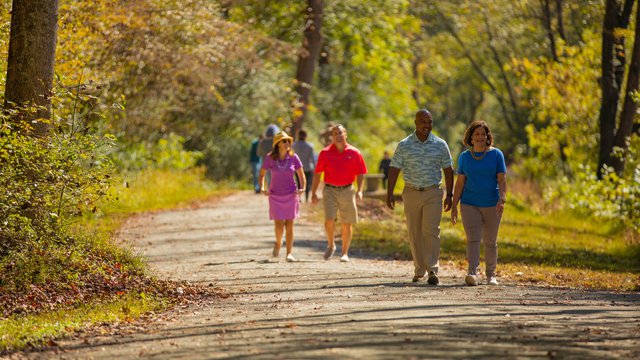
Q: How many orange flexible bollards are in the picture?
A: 0